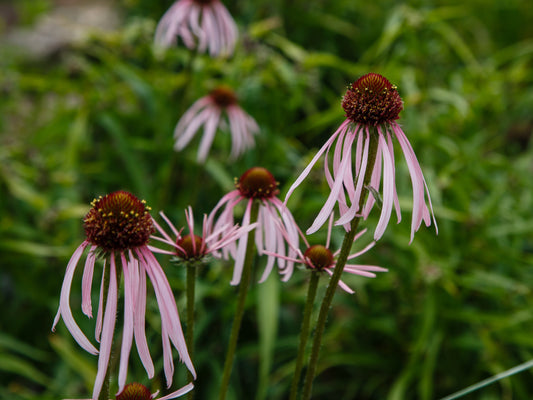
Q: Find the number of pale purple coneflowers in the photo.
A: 8